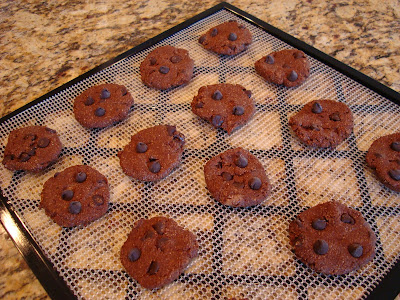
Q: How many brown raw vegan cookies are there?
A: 13